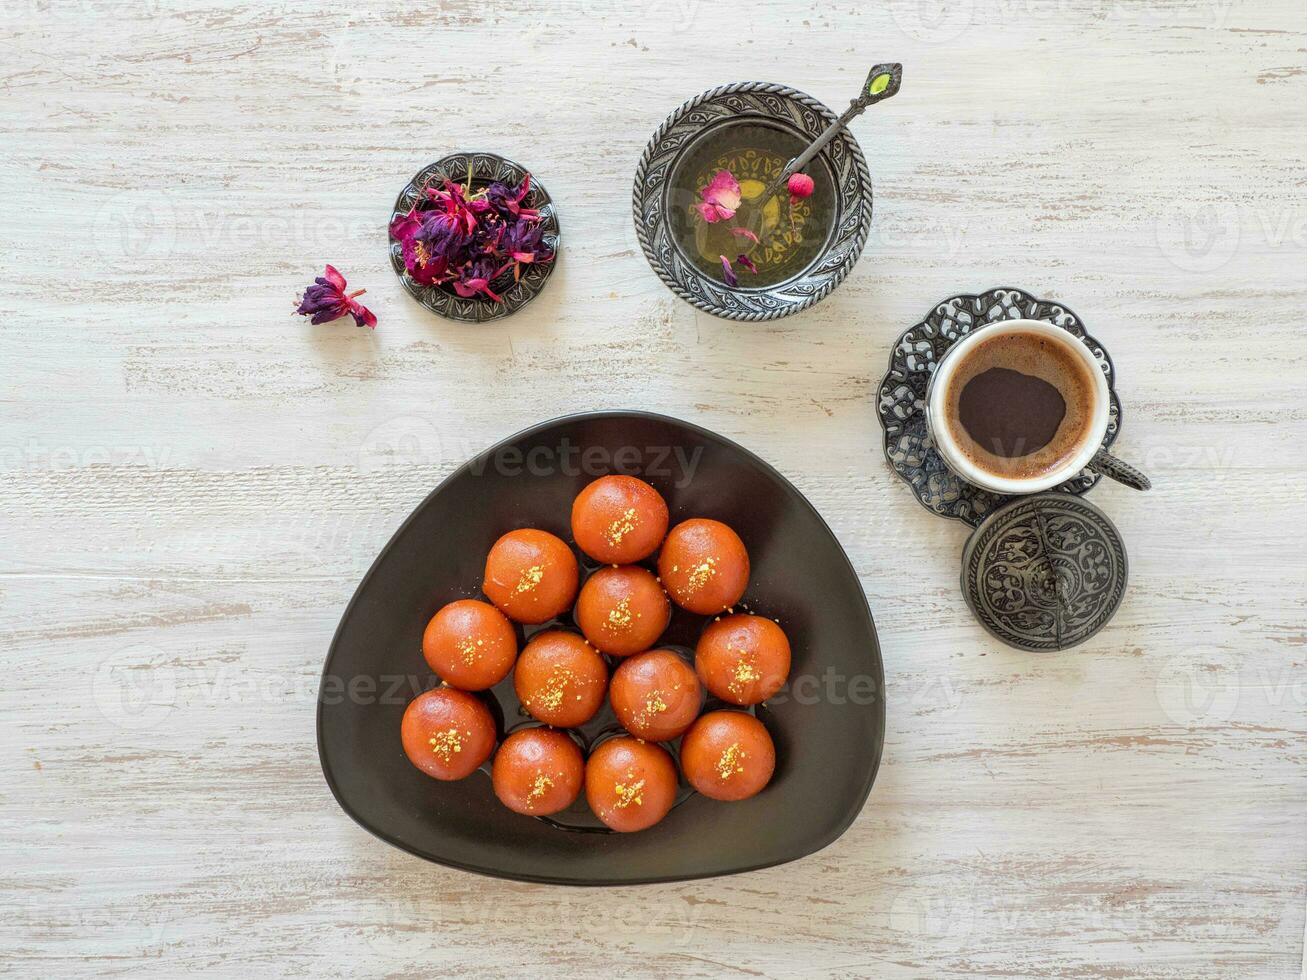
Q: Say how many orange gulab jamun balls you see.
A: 12